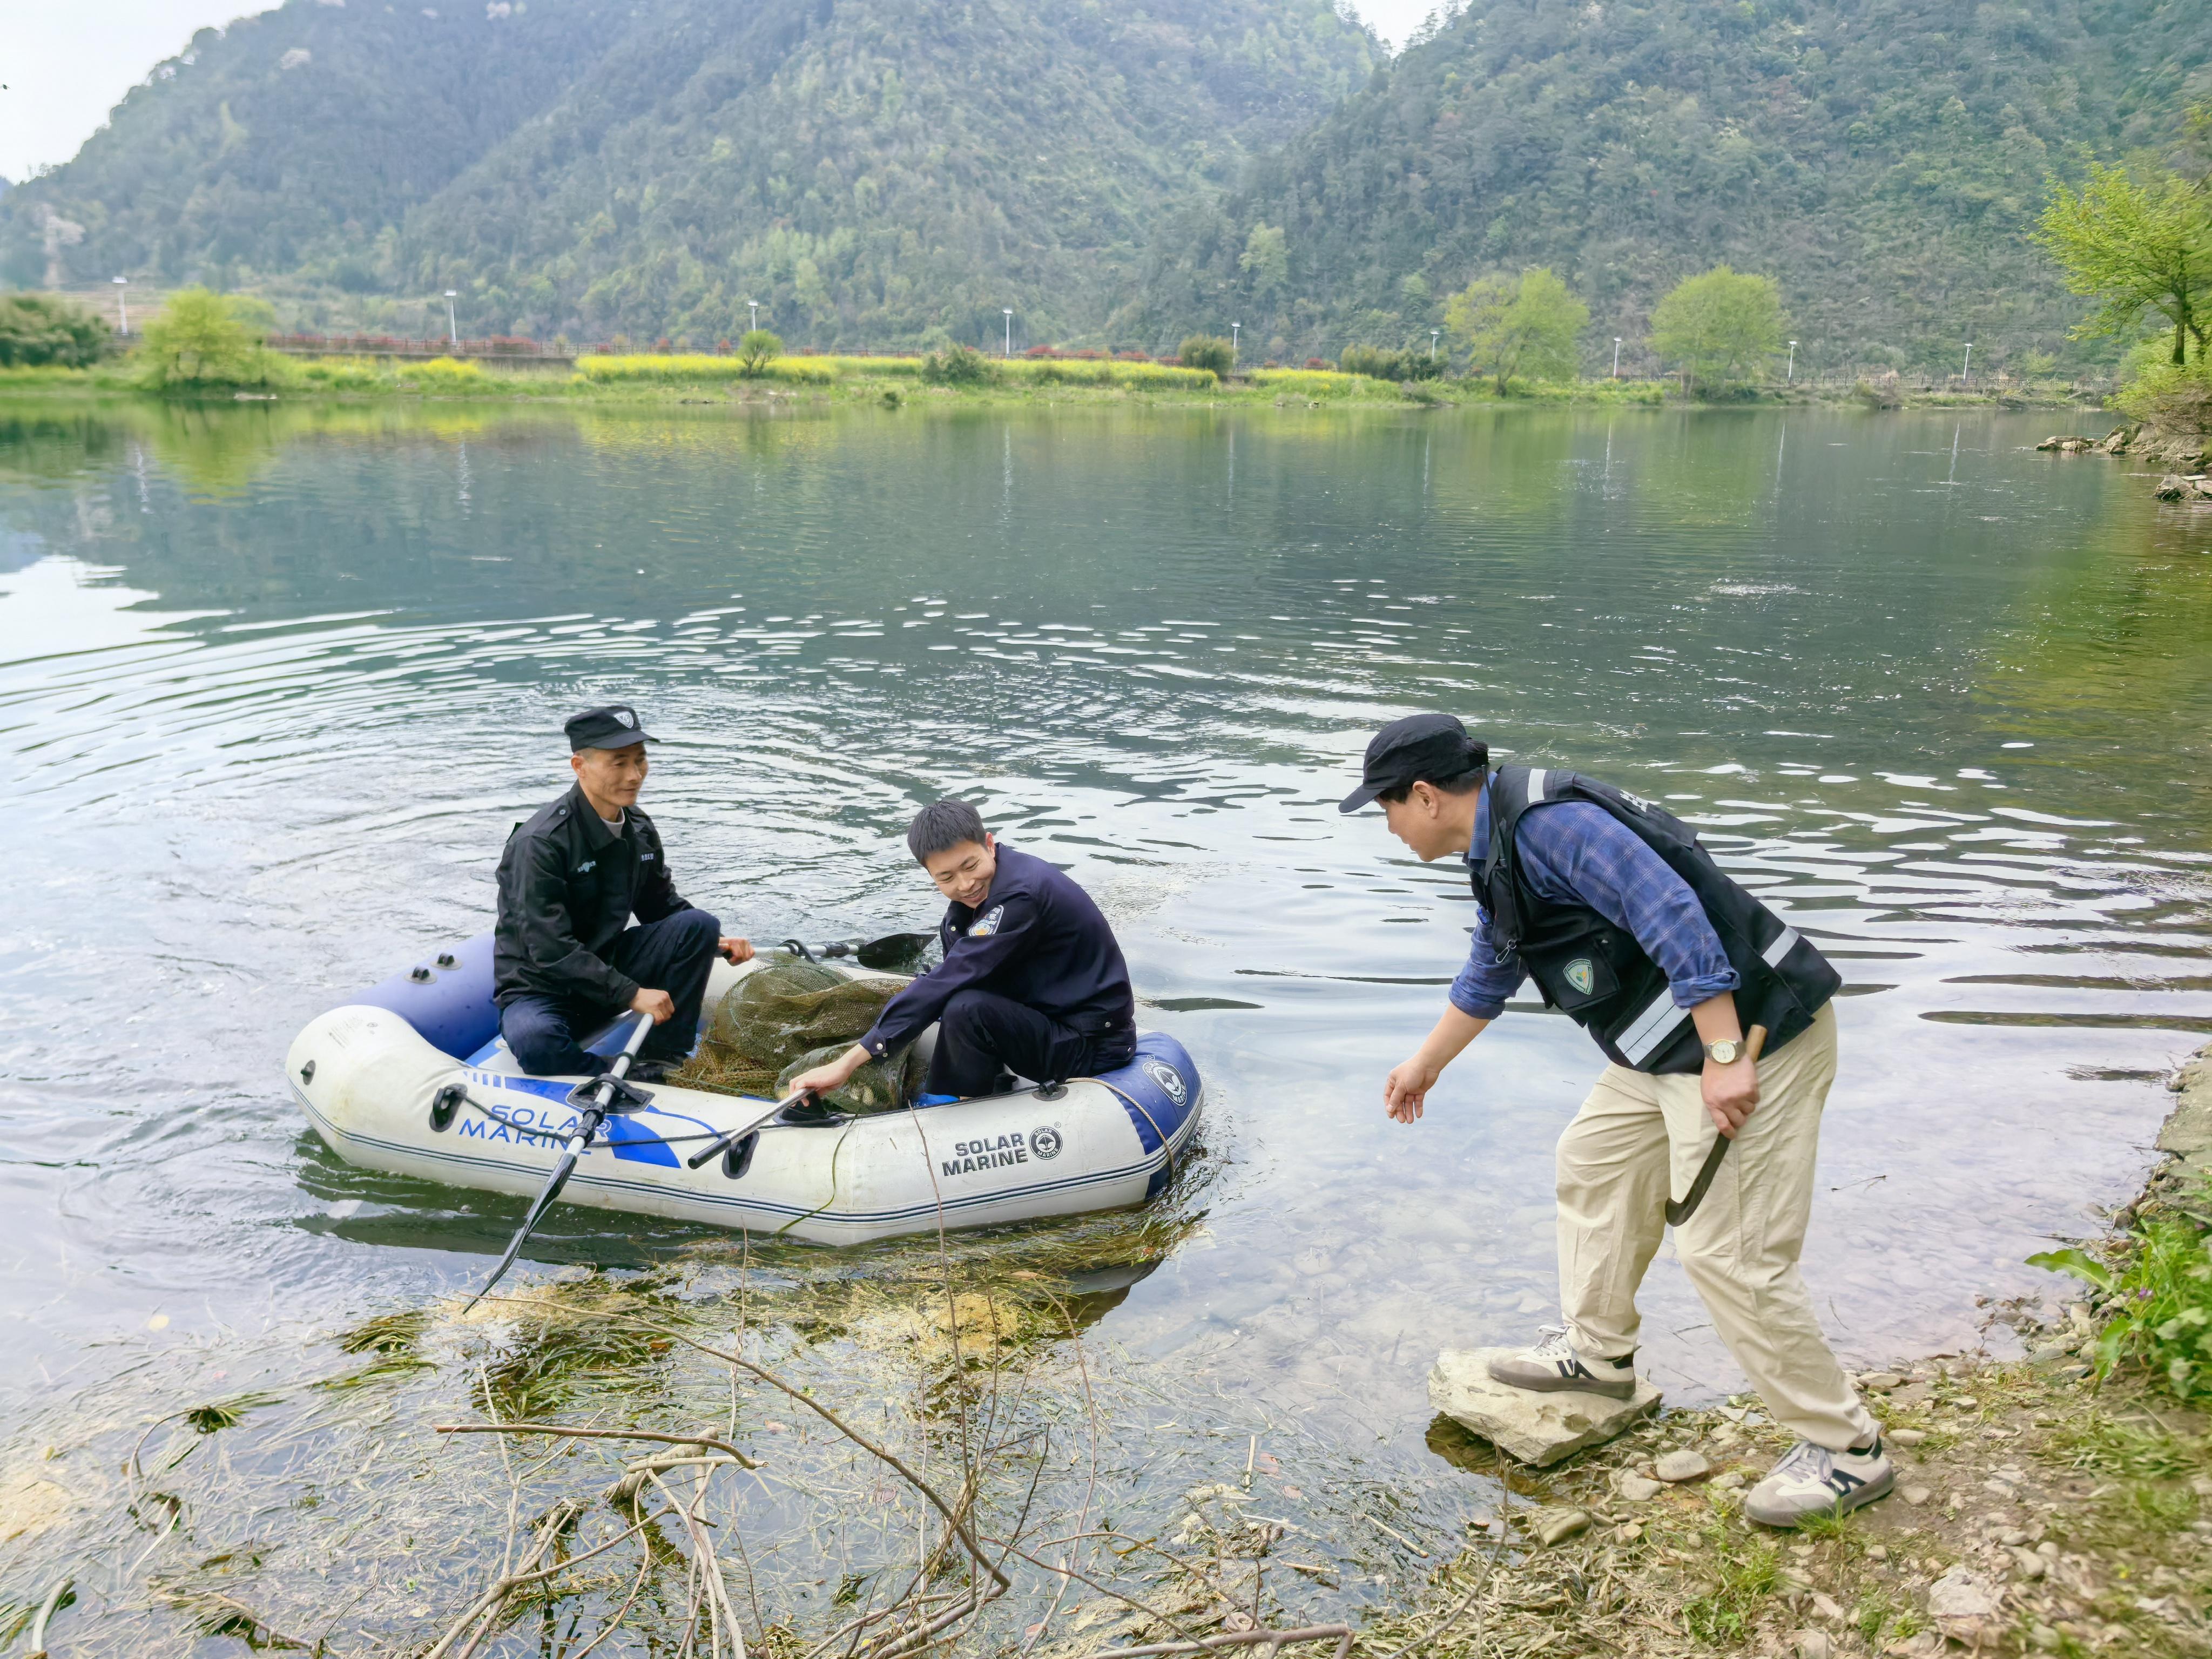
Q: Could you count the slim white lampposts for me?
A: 9